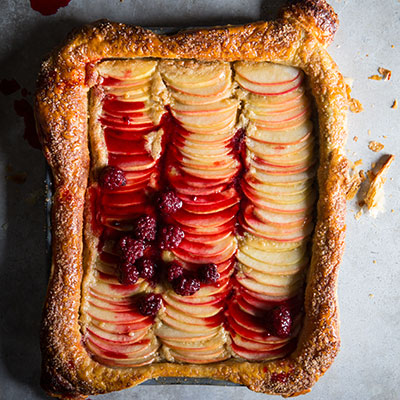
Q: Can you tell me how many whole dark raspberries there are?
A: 12